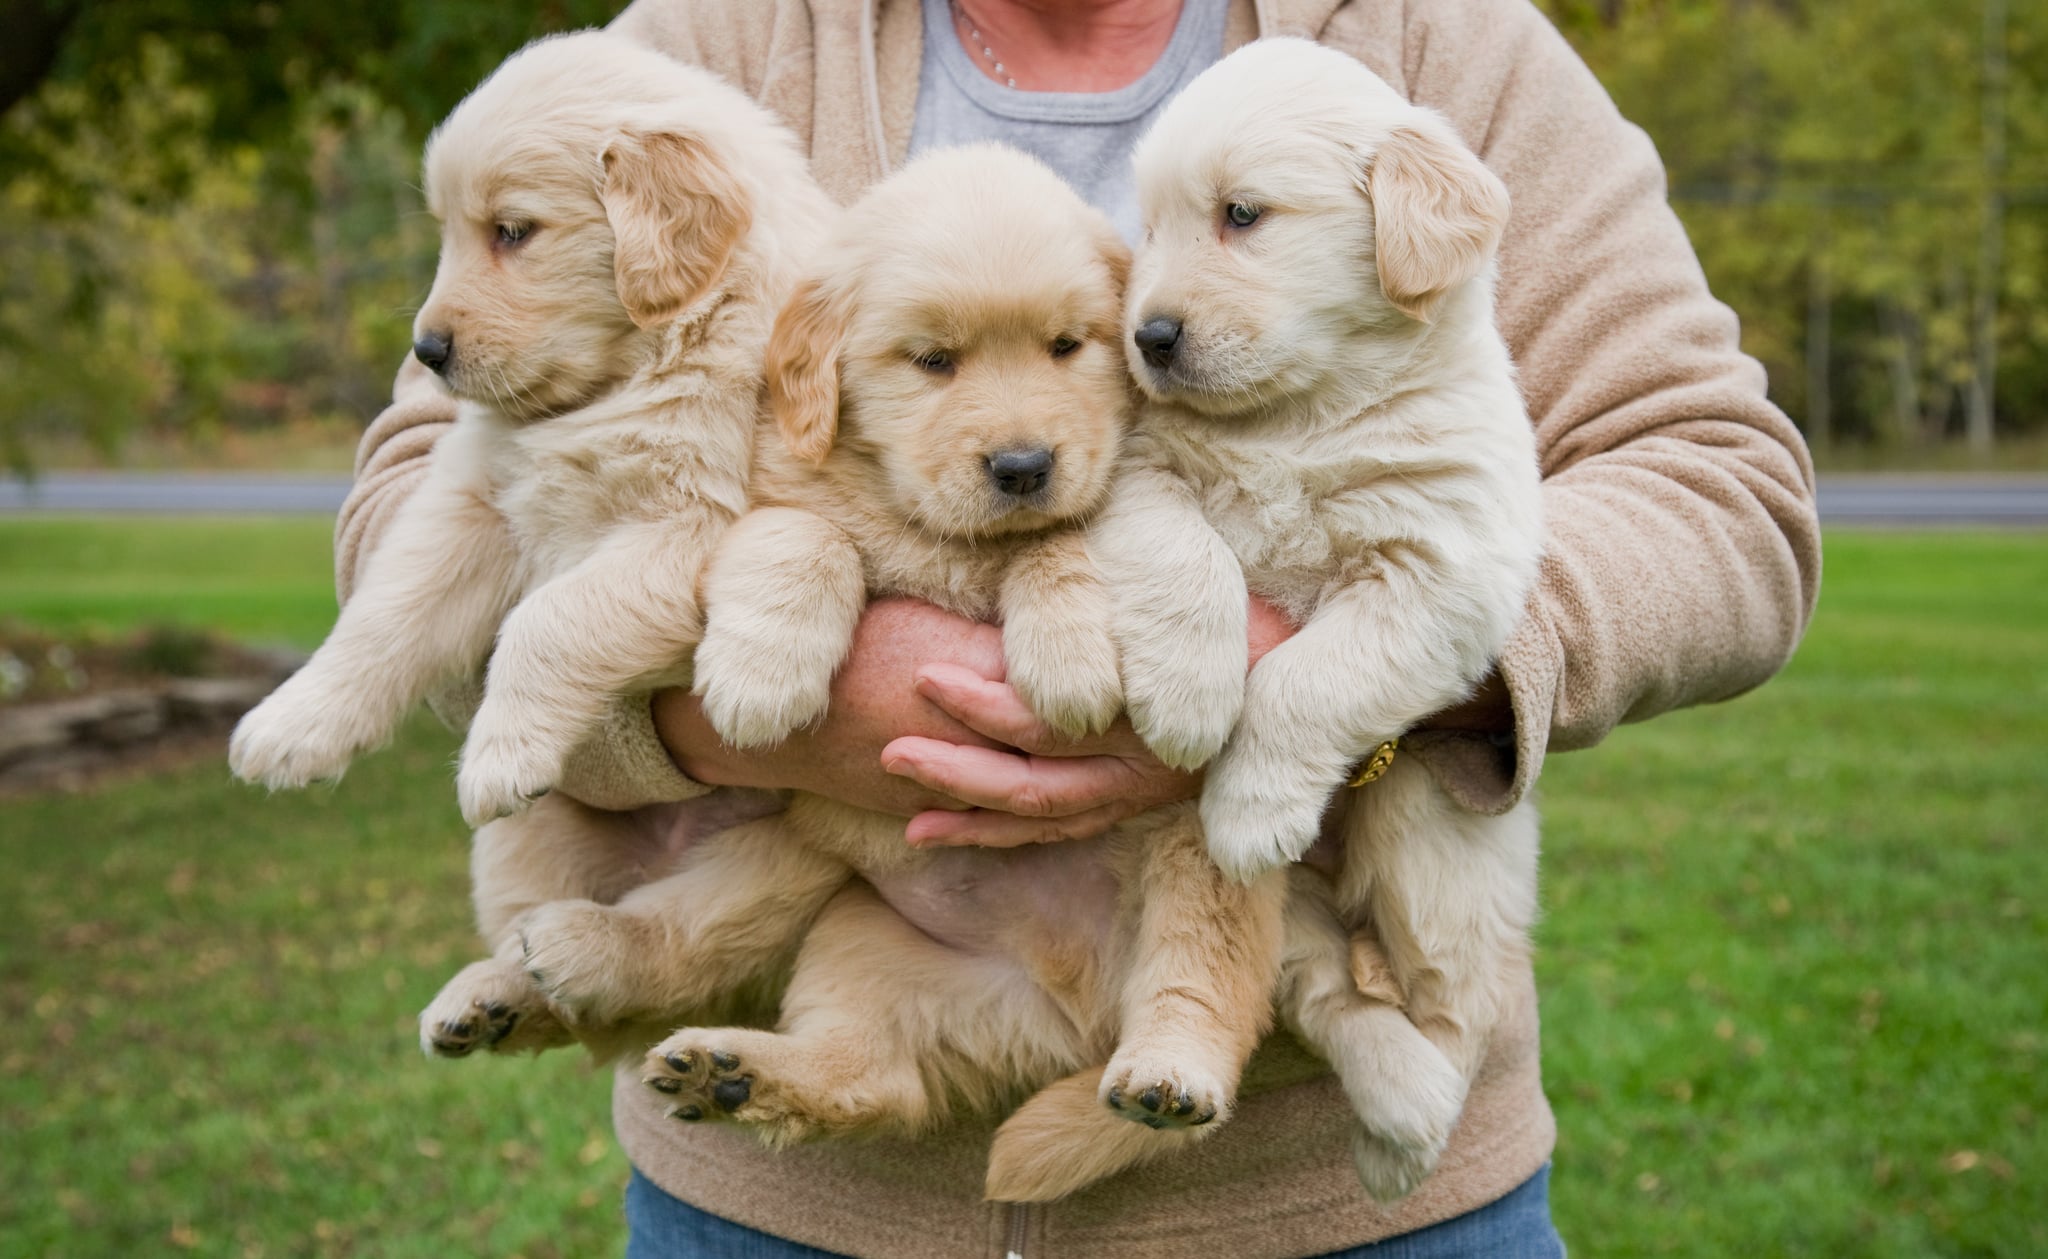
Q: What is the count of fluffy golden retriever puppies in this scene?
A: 3